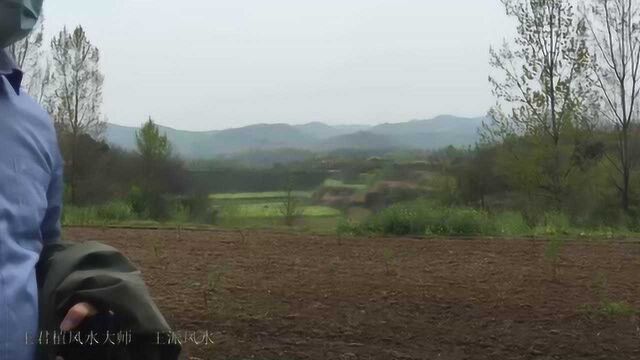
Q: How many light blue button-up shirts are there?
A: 1